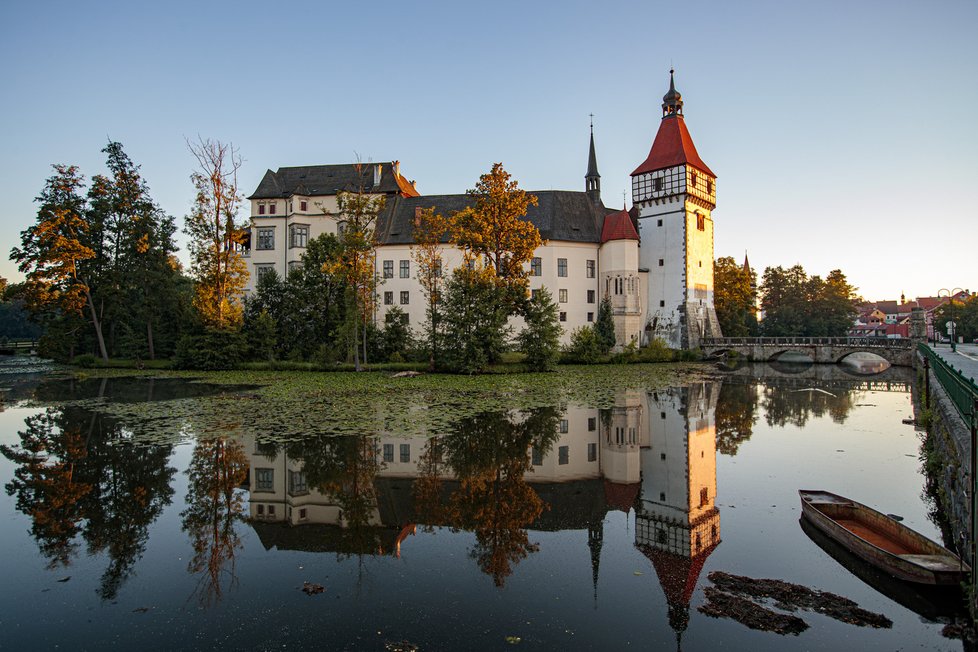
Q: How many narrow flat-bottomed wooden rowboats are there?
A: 1